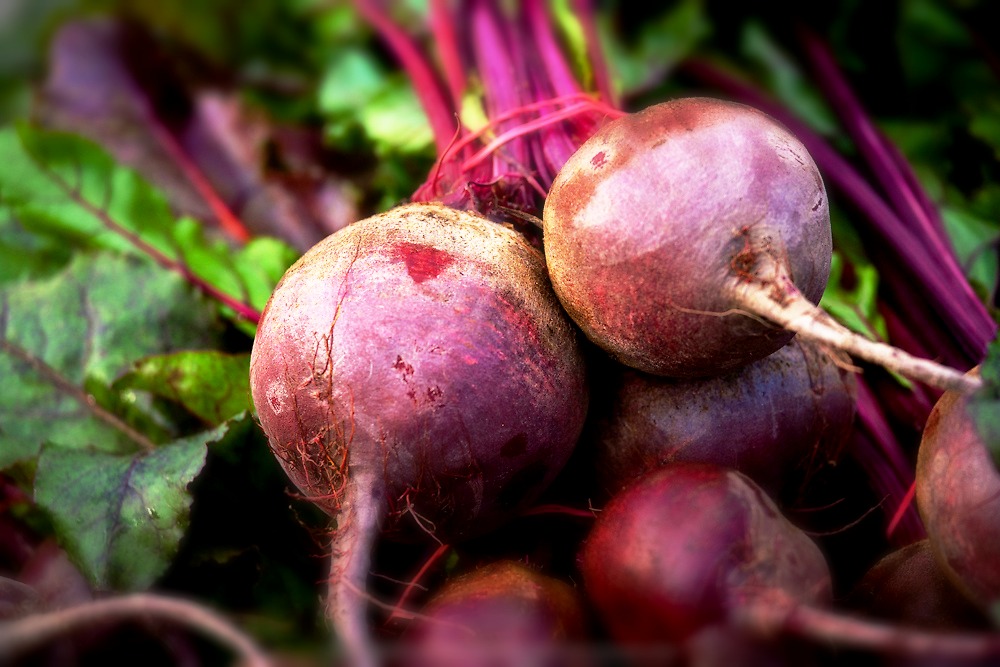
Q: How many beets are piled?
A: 7